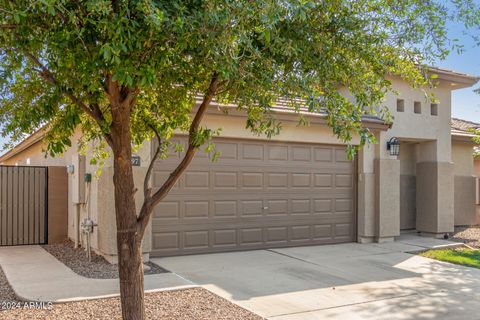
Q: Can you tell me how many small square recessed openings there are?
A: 3